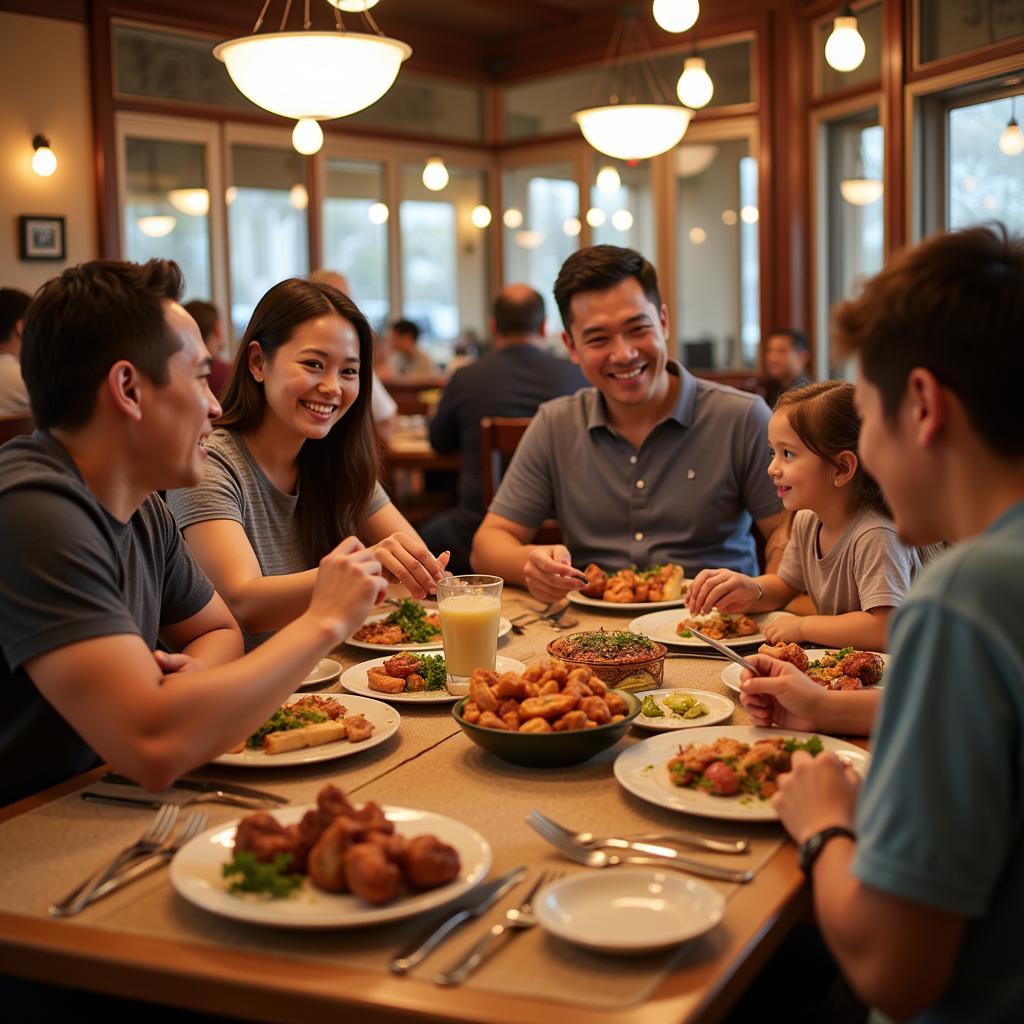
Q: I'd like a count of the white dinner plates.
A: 8